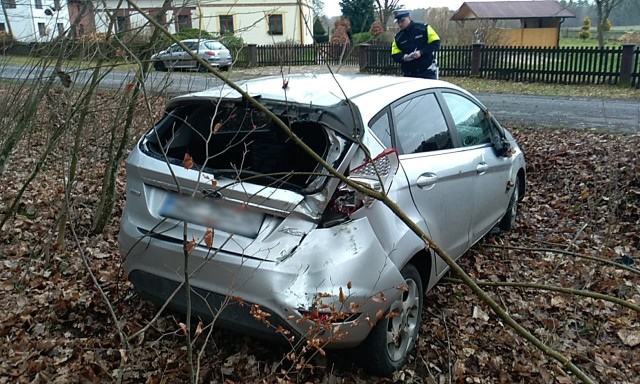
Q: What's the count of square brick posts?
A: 4